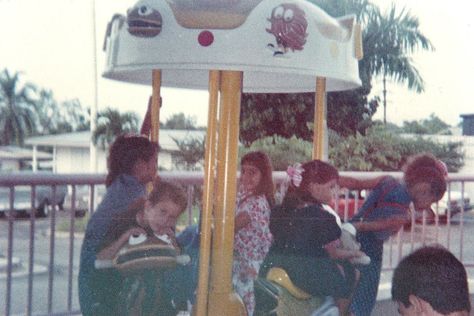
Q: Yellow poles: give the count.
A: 4